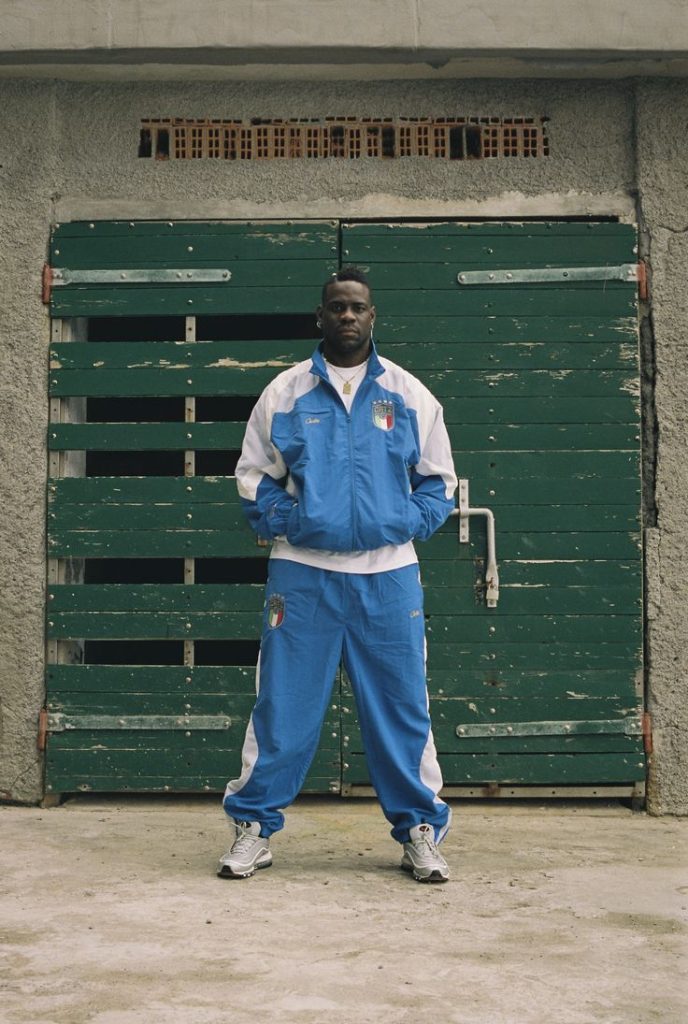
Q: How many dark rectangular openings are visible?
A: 10